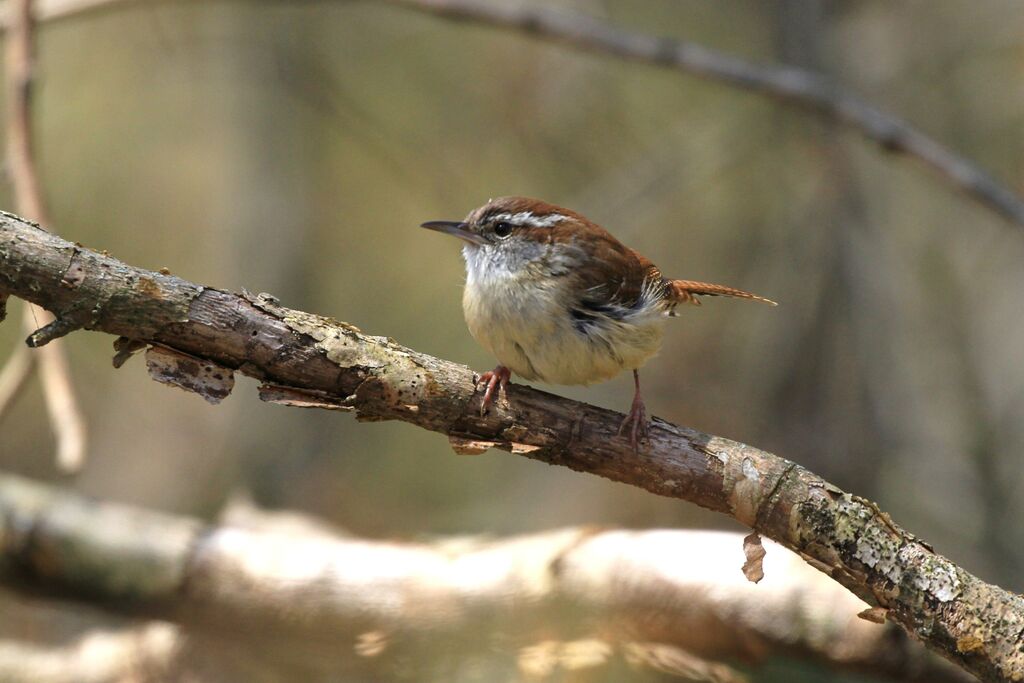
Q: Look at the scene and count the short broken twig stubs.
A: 2